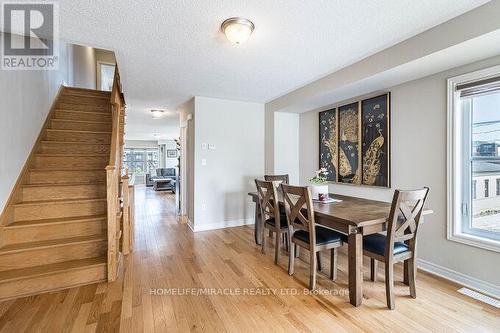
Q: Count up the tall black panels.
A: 3